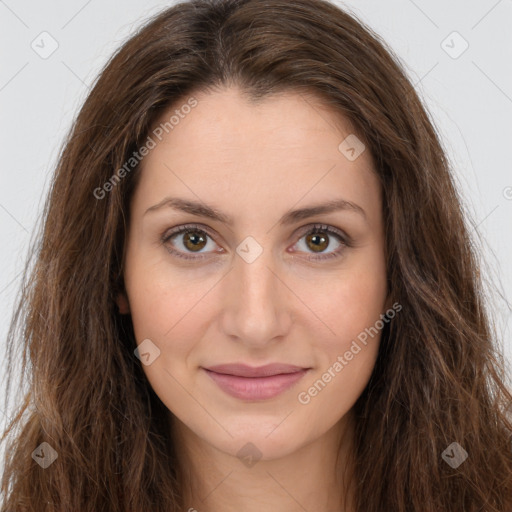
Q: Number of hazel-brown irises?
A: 2